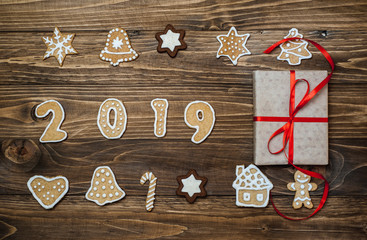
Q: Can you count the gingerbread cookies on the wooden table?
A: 15